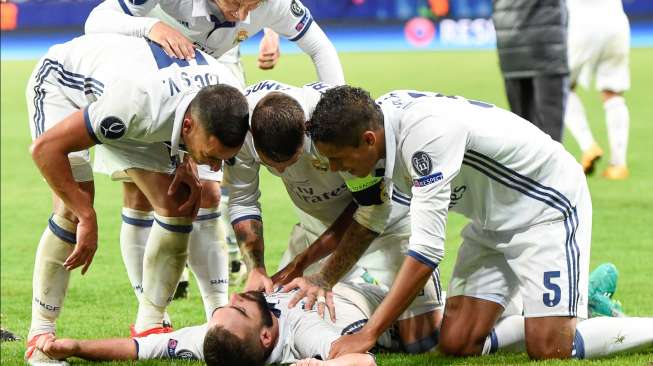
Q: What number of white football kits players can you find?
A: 6